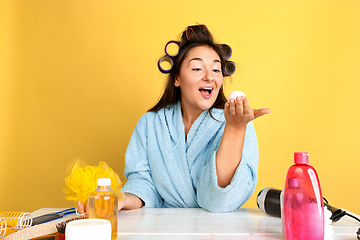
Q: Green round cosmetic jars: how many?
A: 0